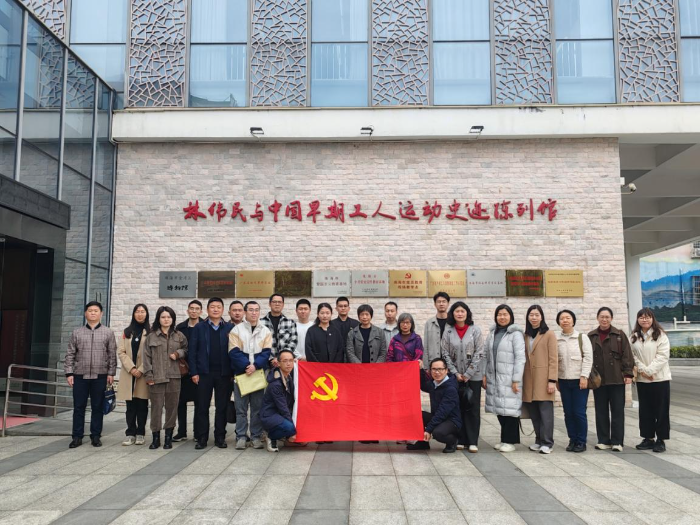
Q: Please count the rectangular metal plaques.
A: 11